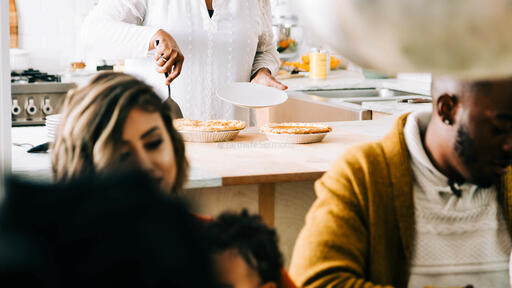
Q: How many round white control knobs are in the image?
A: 3